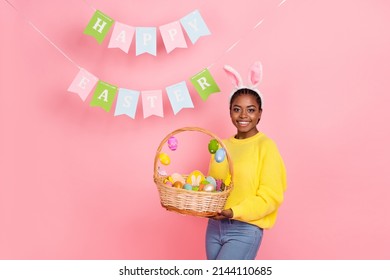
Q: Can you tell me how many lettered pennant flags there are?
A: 11